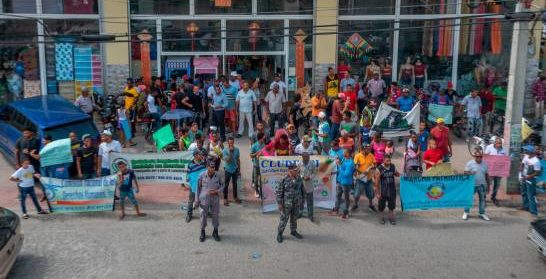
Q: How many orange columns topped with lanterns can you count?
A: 2